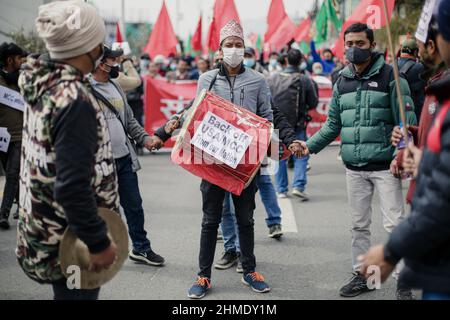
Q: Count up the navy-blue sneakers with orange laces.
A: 2